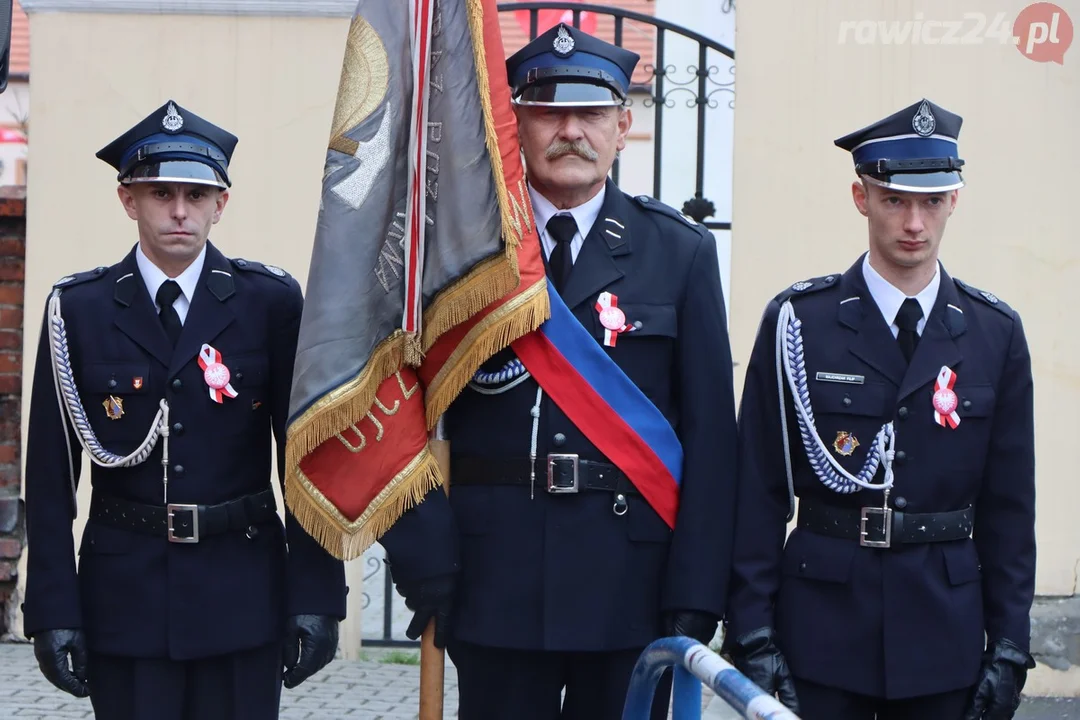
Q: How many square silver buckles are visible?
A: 3